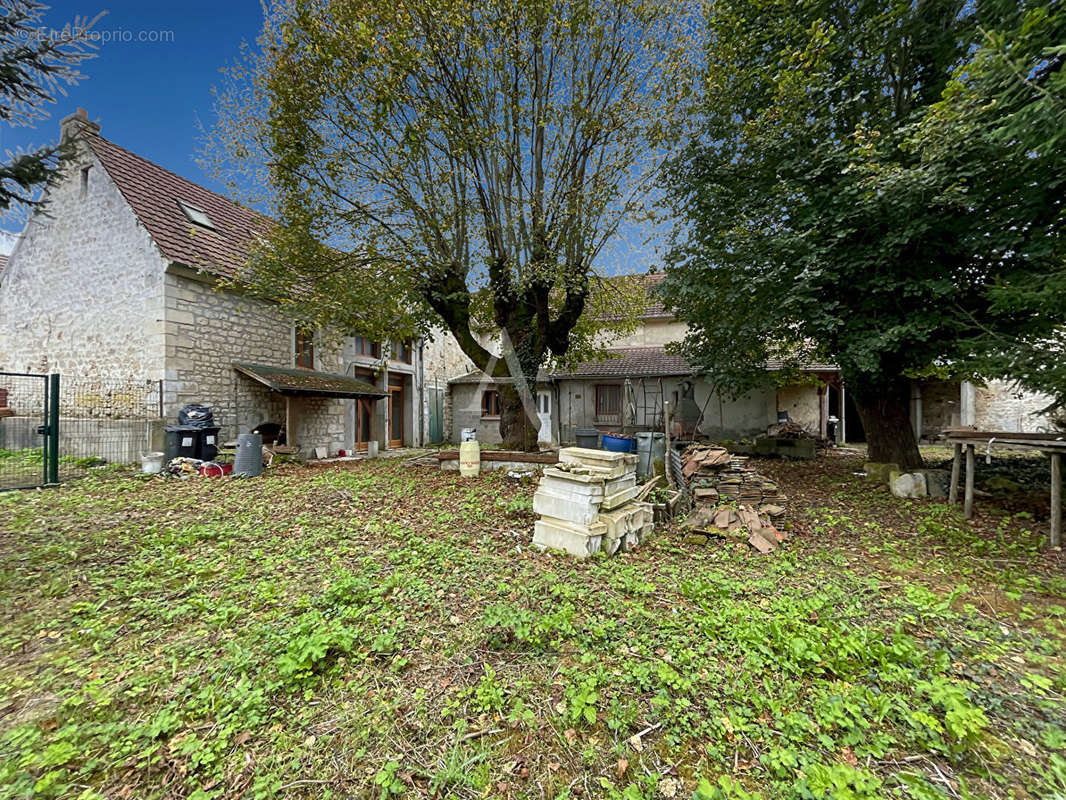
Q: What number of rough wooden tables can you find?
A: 1